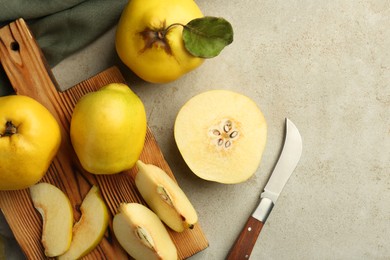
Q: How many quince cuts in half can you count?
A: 1